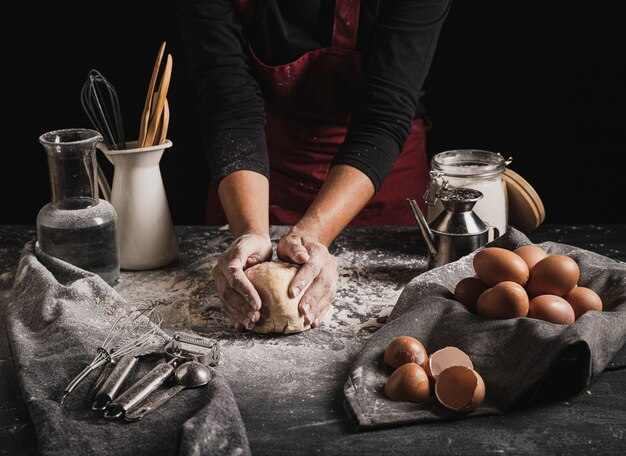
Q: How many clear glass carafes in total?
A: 1